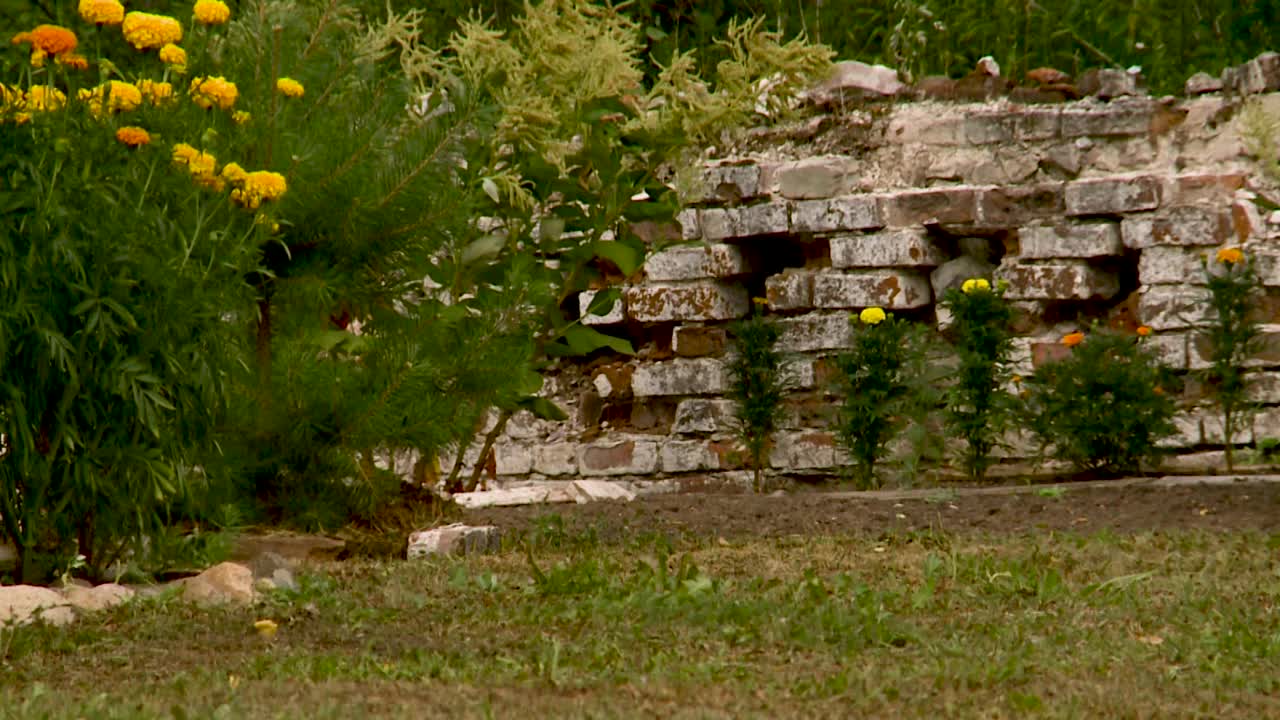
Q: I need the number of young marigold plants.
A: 5